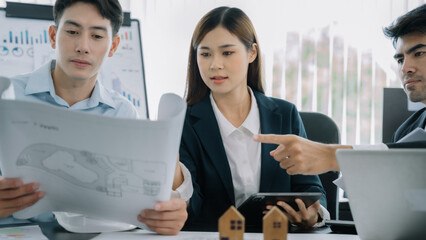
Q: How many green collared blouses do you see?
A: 0